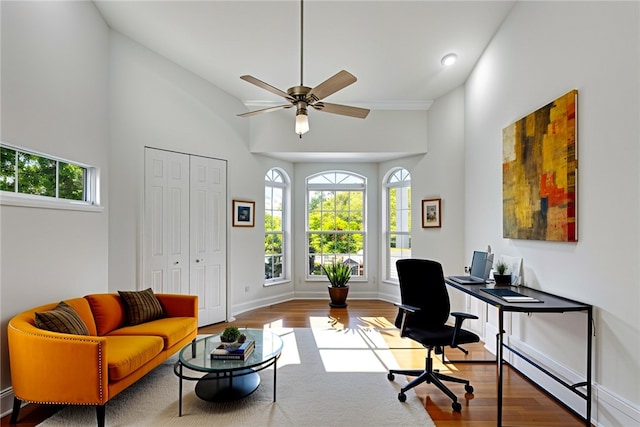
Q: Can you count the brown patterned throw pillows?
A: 2